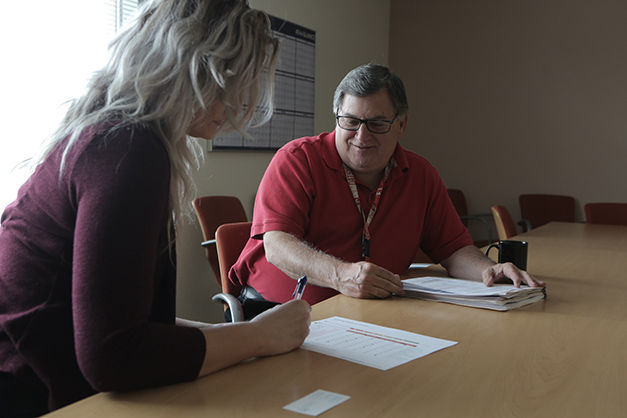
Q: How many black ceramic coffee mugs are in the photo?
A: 1